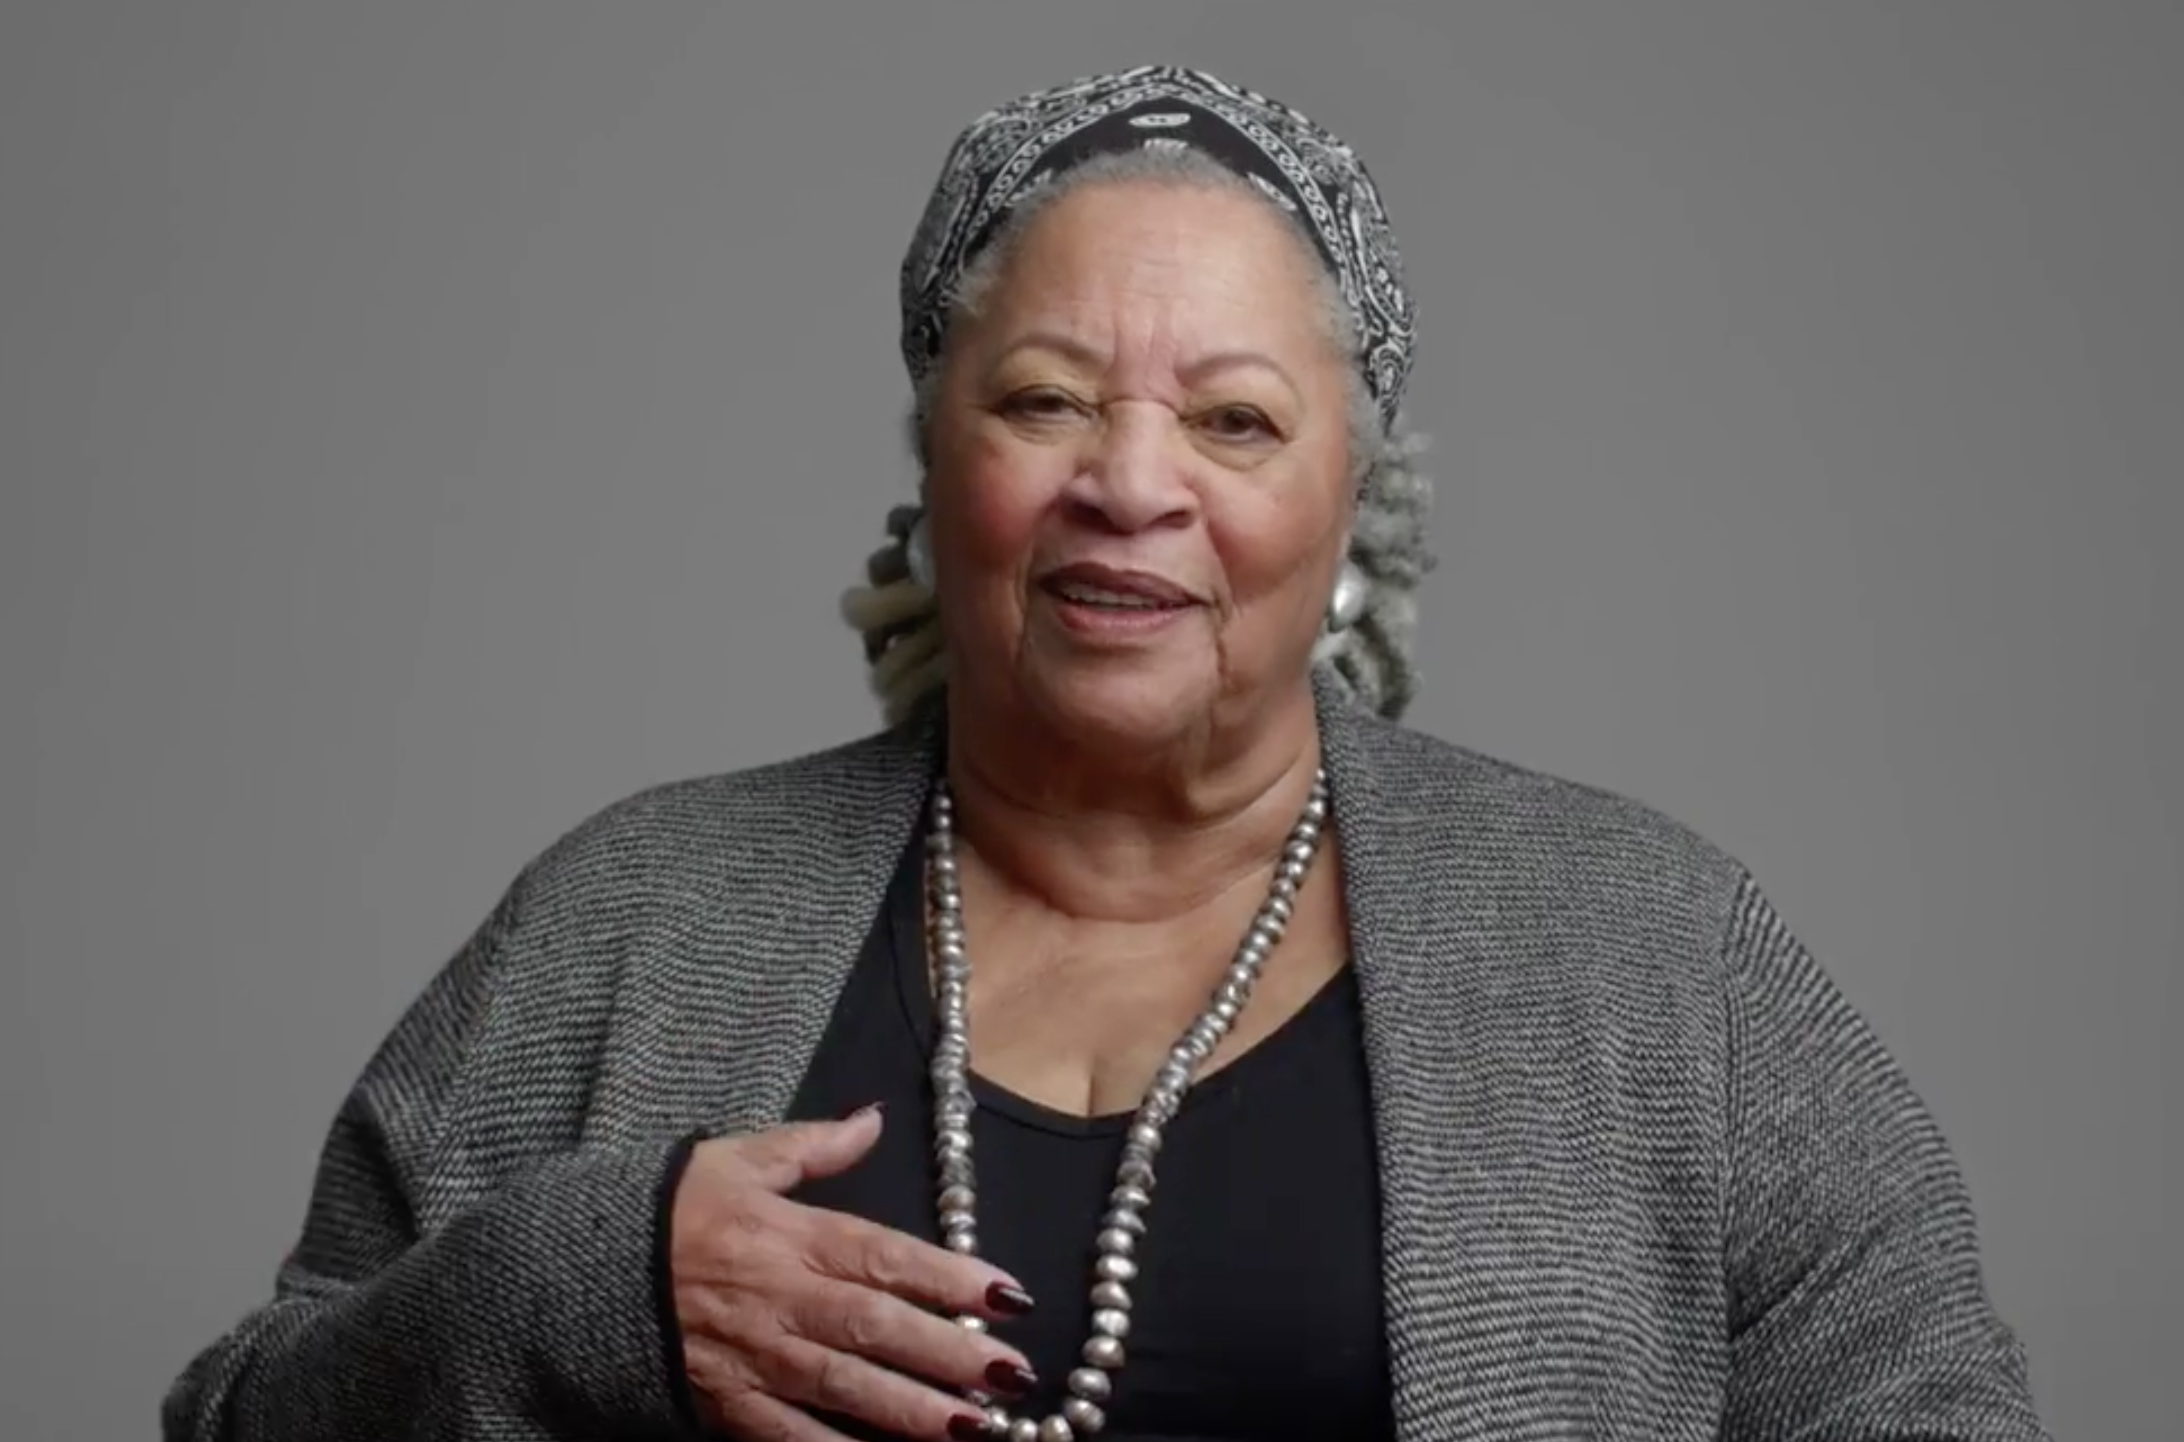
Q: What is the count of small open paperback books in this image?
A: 0